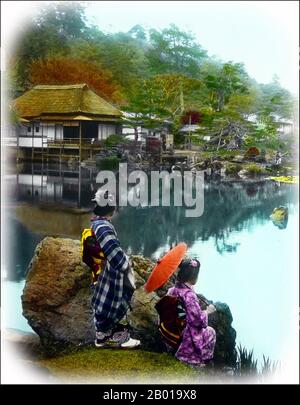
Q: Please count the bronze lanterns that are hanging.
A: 0